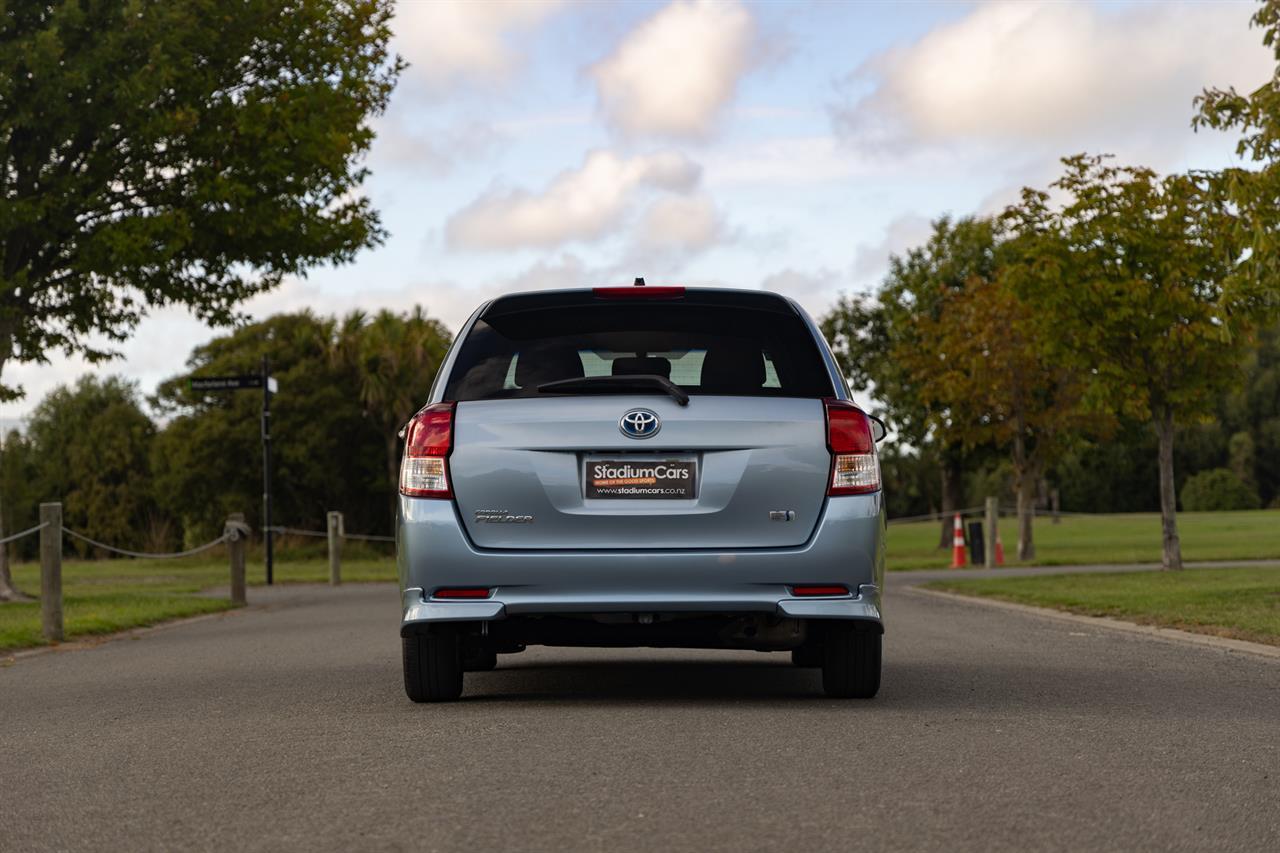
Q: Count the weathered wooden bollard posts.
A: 4